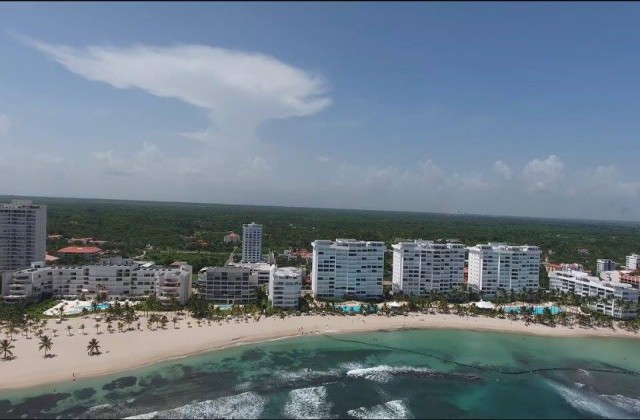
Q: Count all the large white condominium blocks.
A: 3